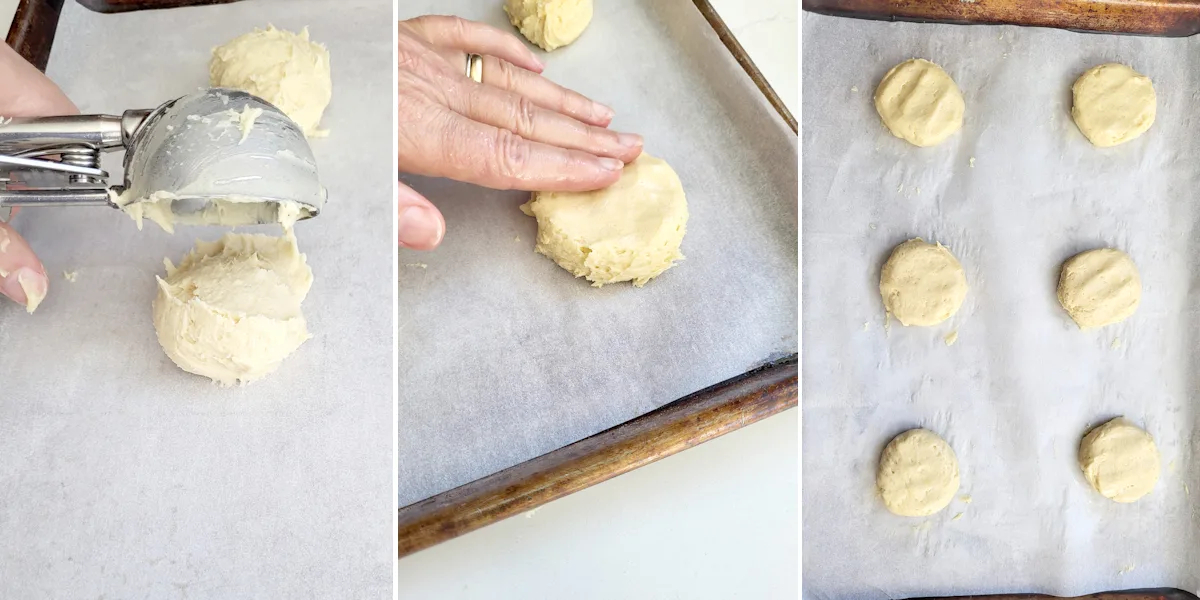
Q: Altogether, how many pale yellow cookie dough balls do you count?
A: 10